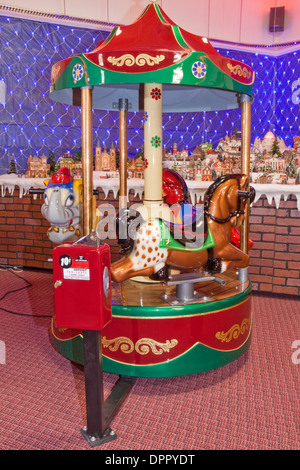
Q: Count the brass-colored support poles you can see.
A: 3